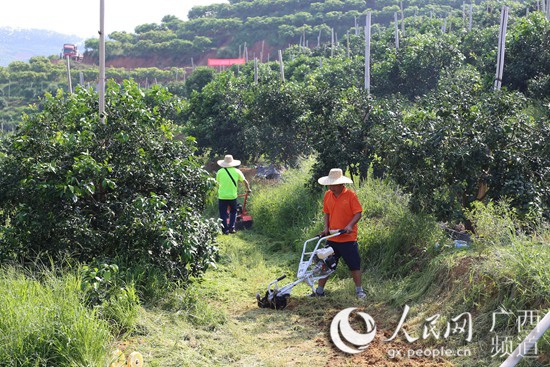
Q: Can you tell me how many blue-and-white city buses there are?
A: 0